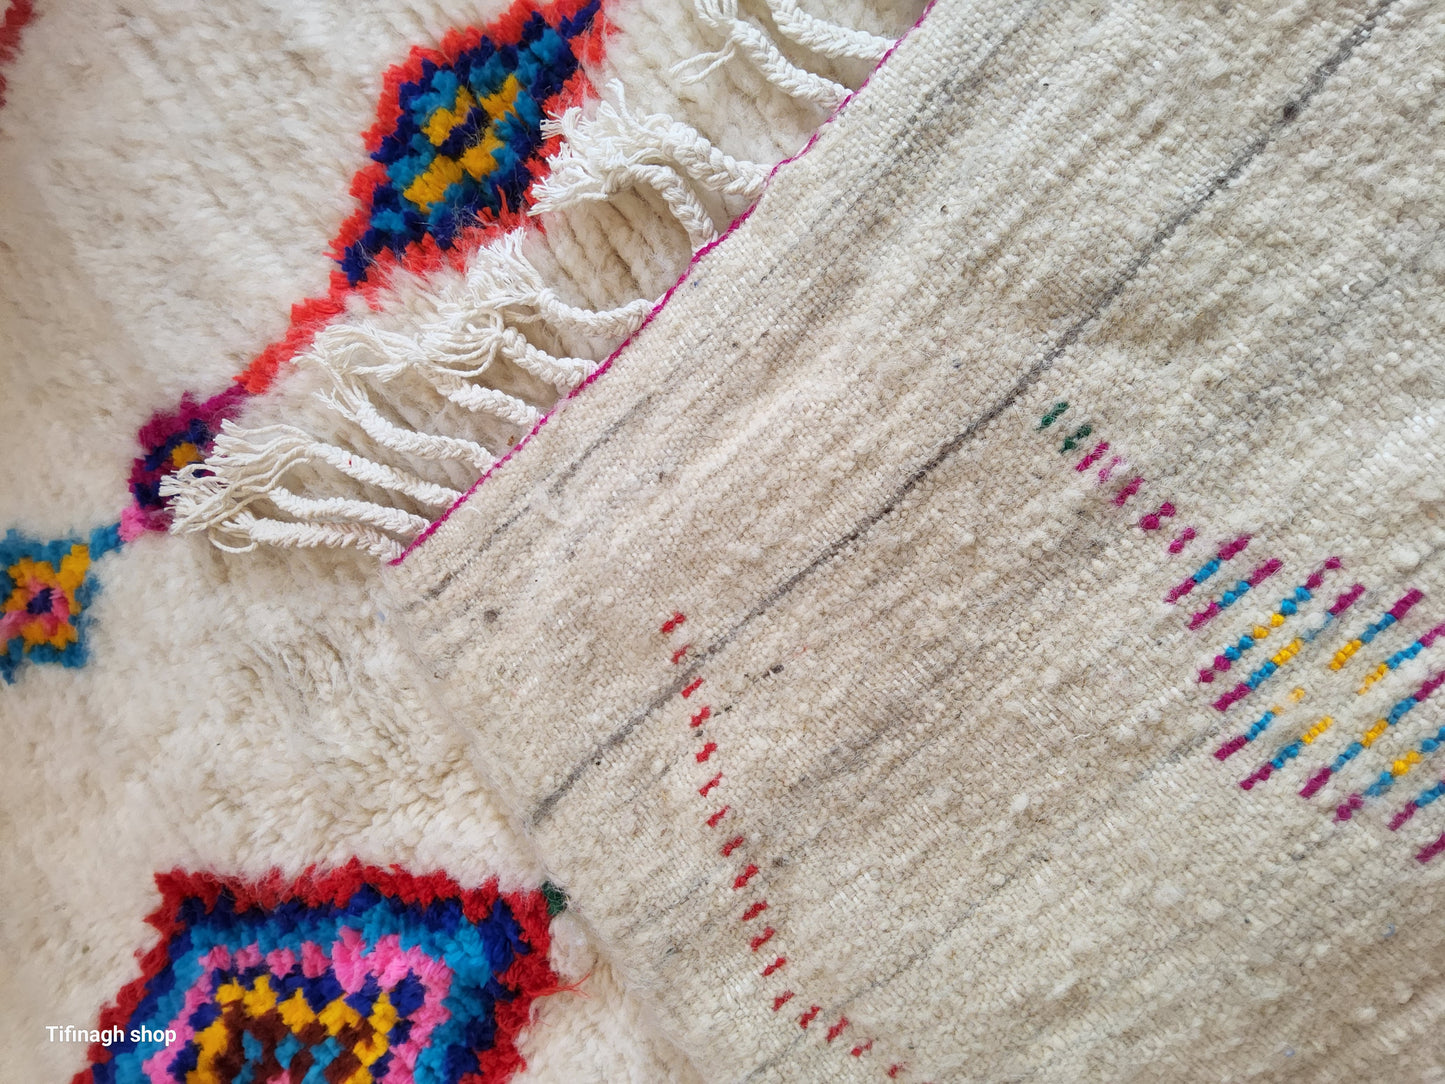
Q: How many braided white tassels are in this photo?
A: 11